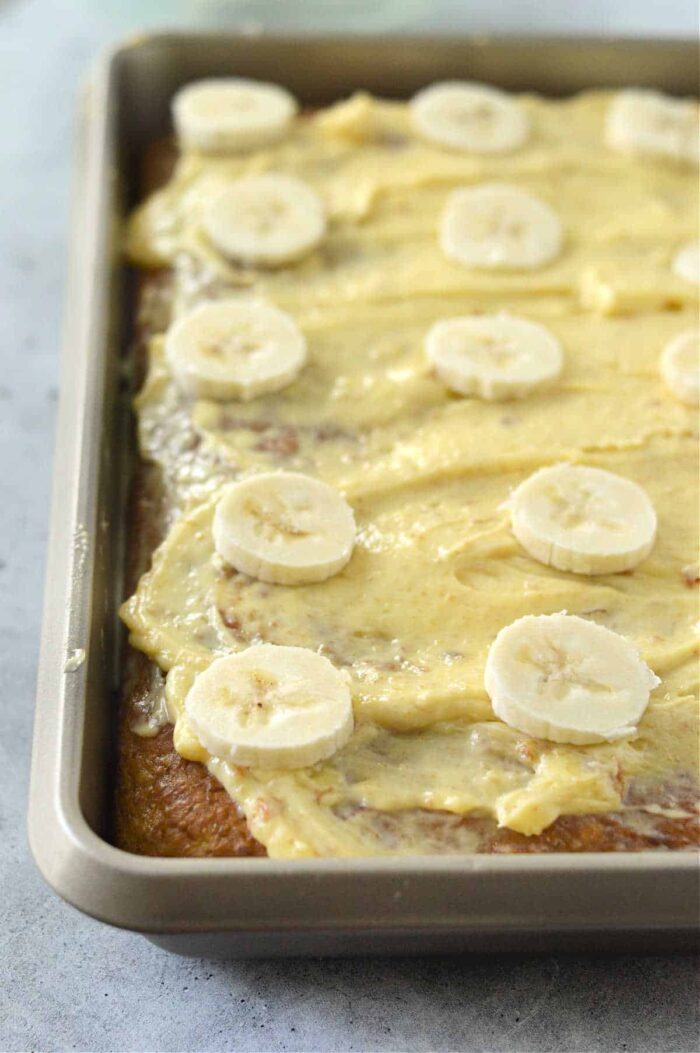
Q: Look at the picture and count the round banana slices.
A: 13